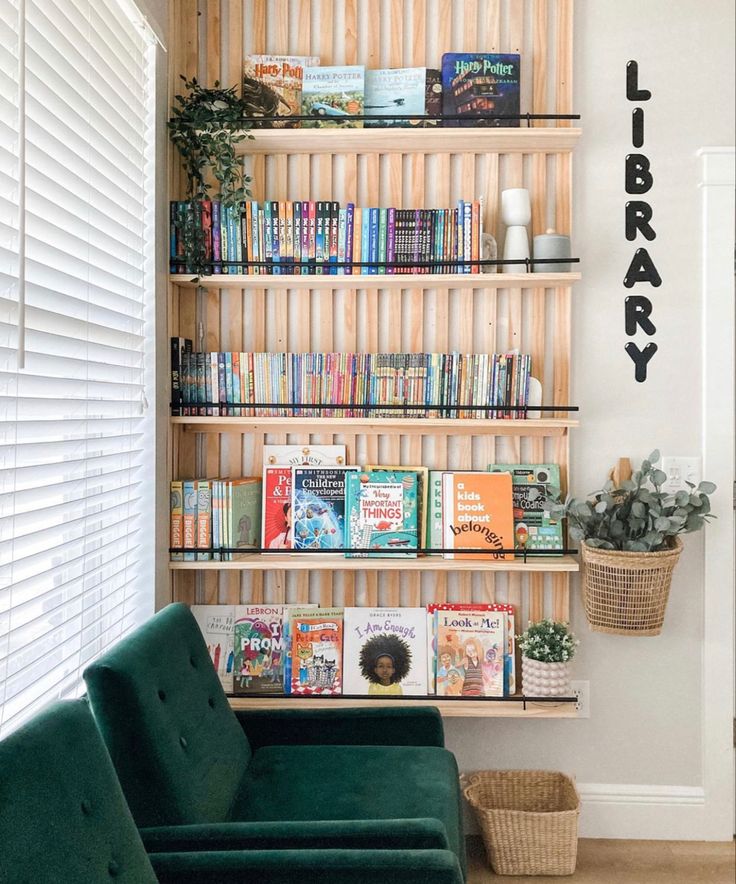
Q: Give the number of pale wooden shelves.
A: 5